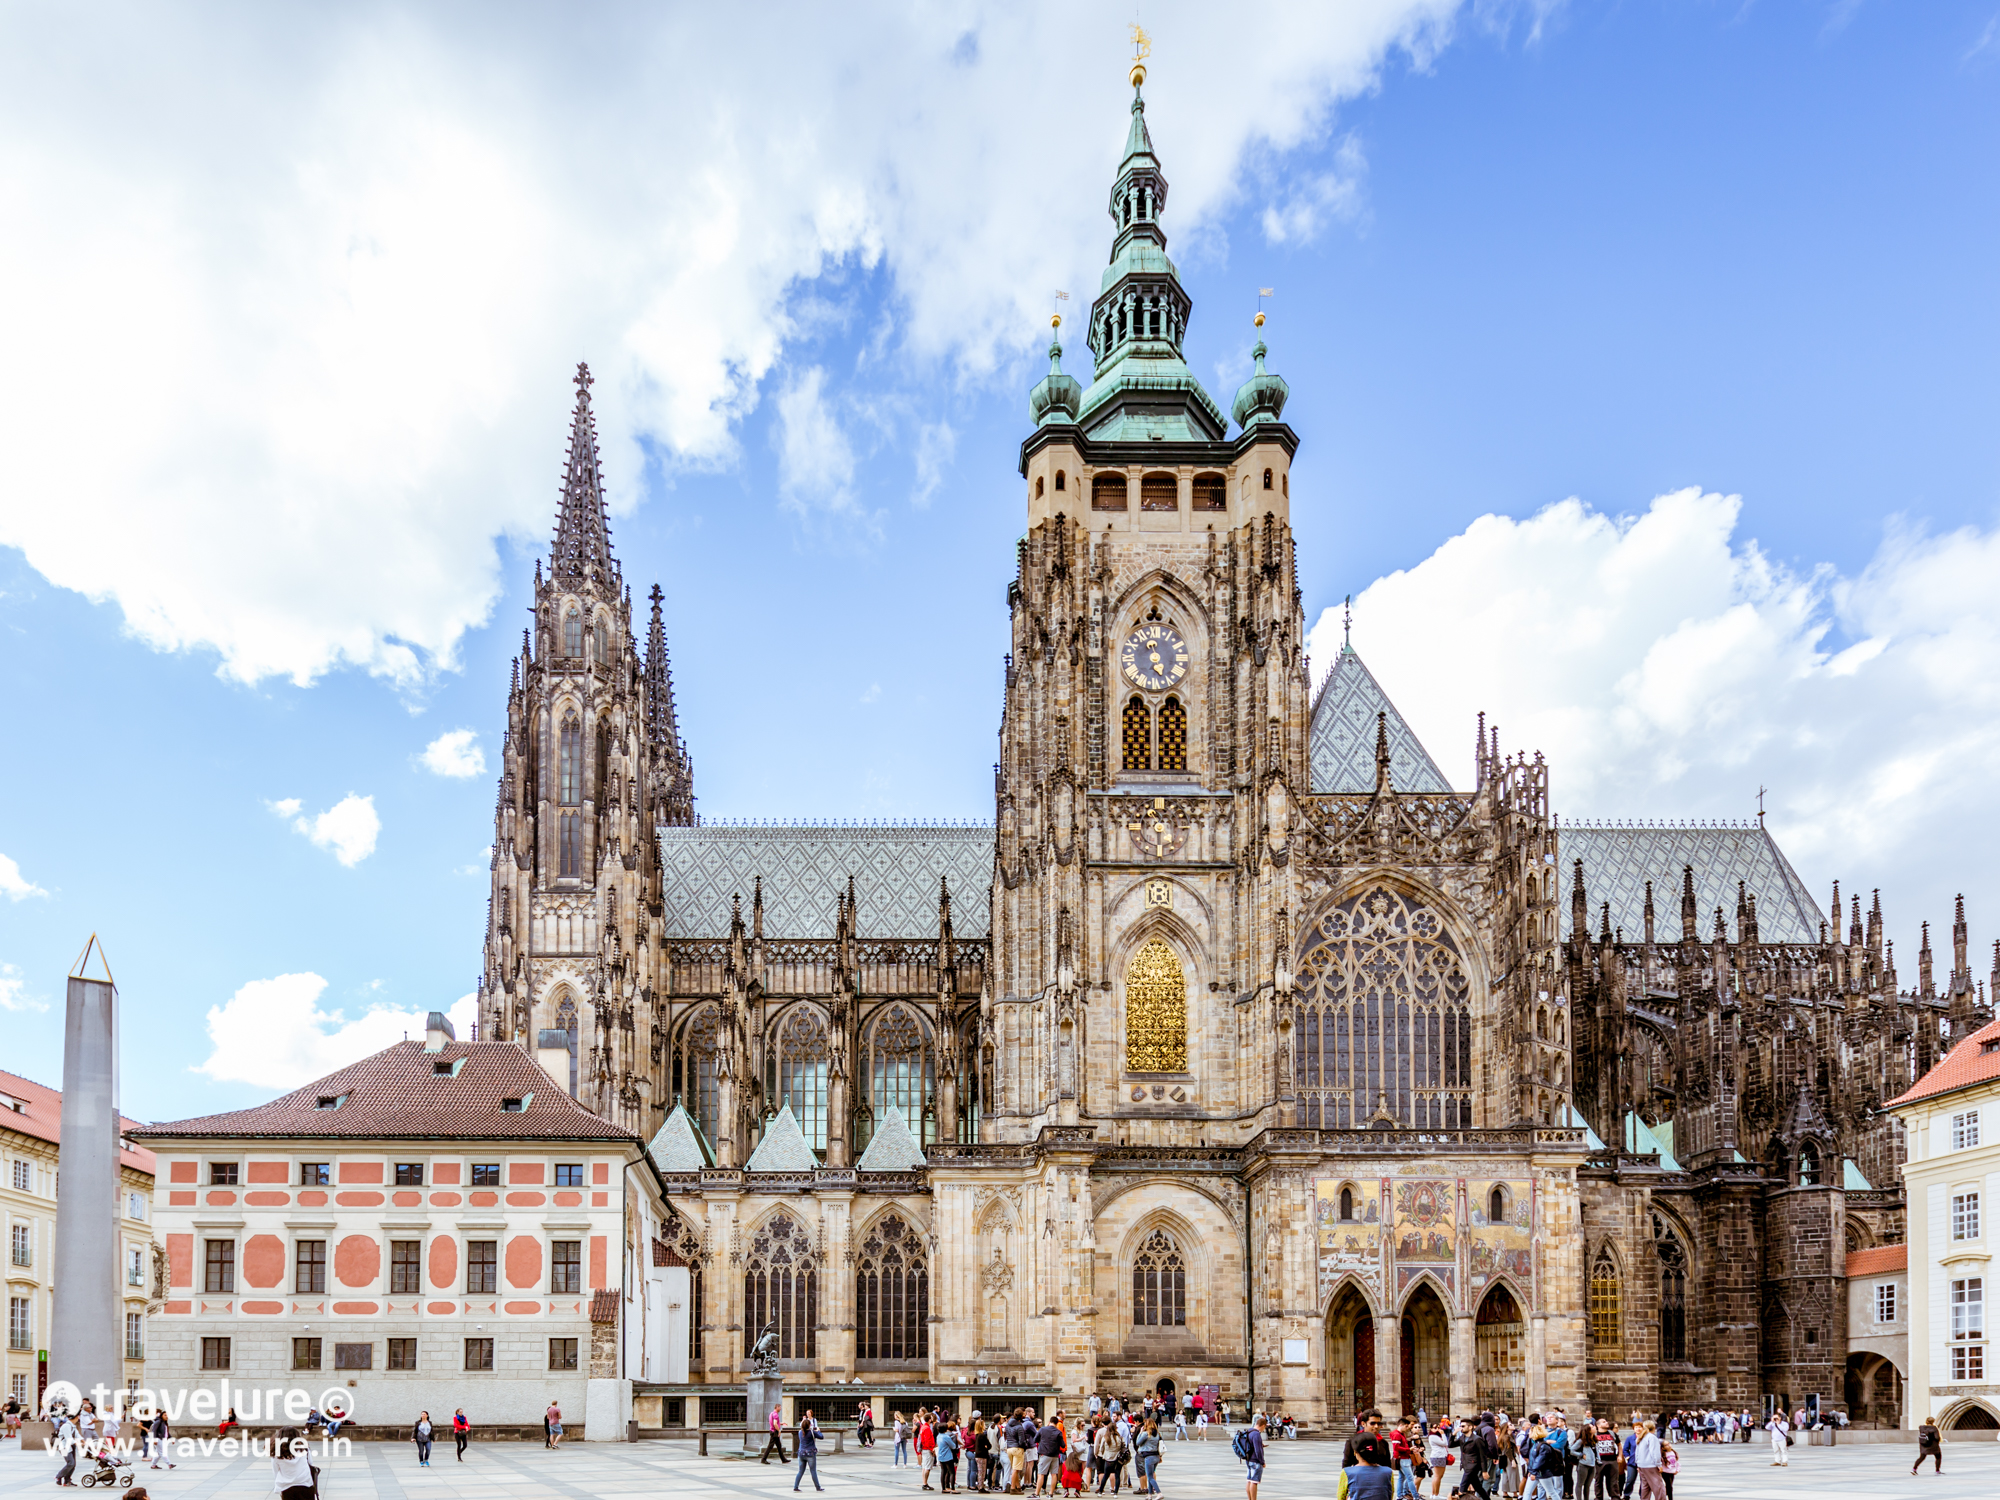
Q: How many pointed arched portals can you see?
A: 3